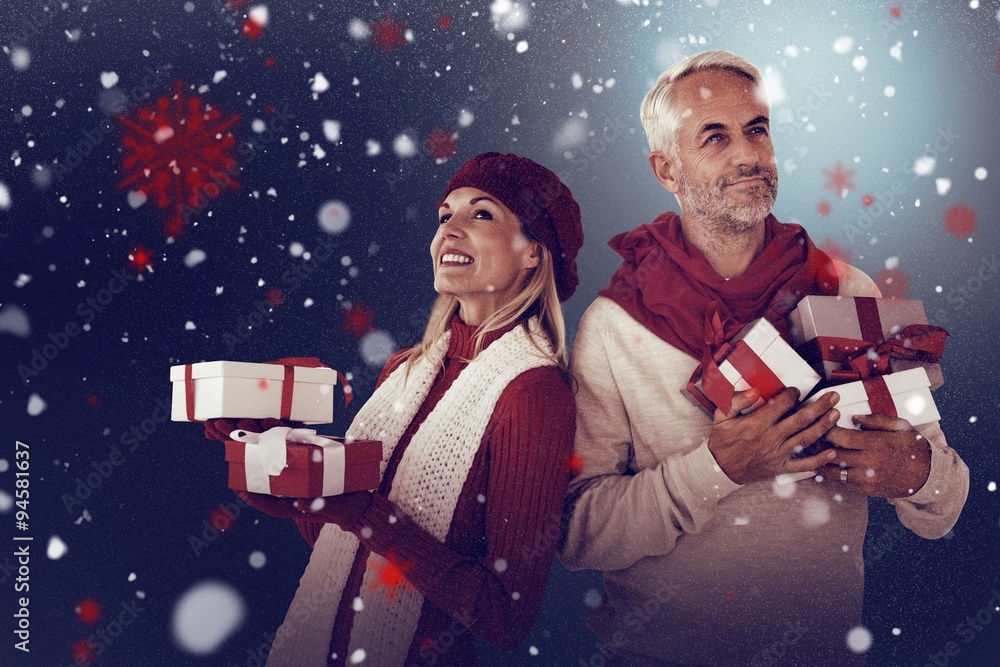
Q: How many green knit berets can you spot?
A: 0